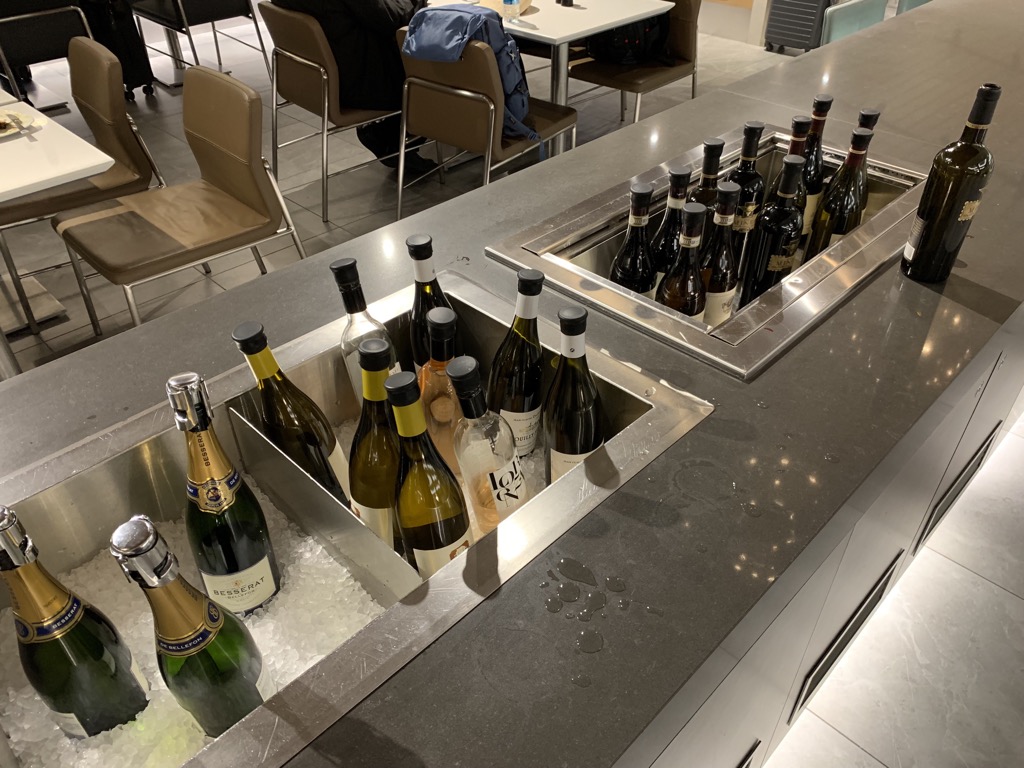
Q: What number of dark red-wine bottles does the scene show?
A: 12